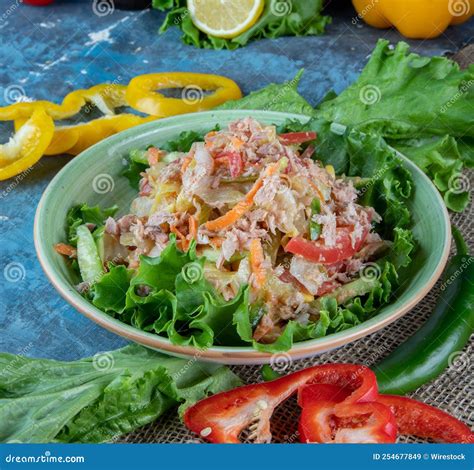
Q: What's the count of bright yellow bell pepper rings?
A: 3